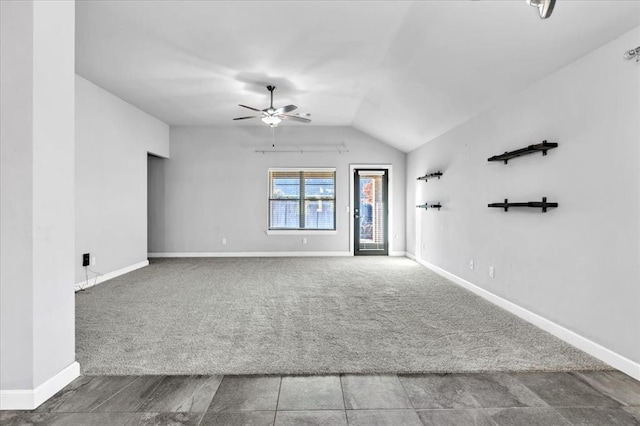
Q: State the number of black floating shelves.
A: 4